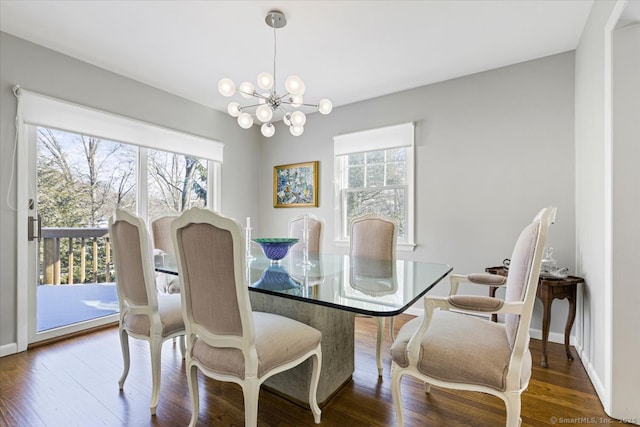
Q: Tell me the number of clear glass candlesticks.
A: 2